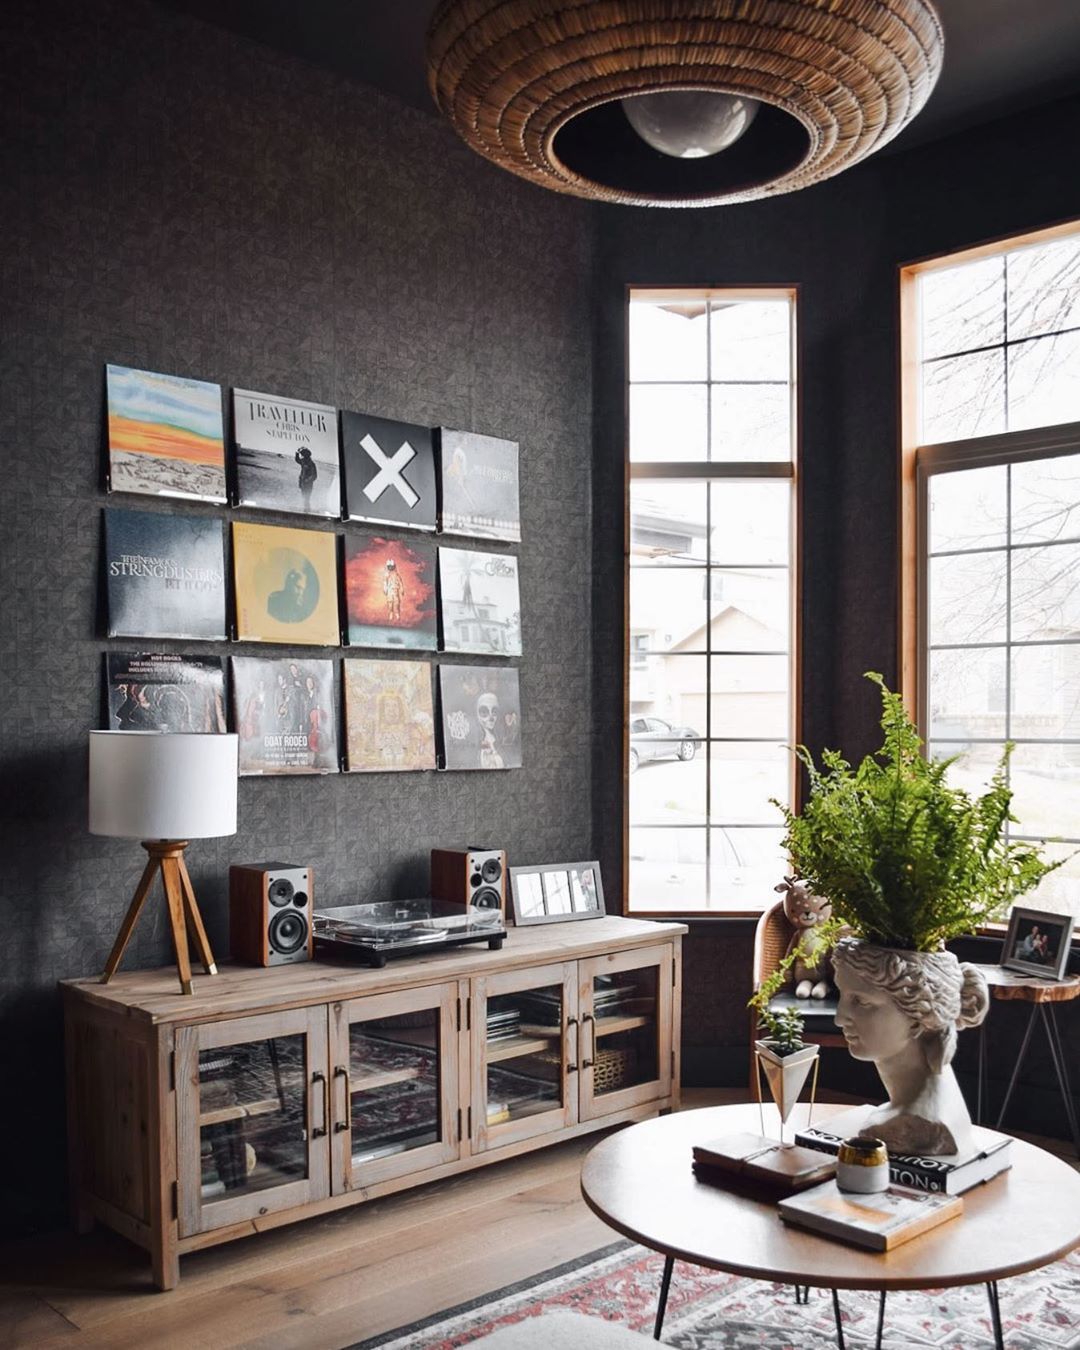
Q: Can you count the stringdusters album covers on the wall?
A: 1